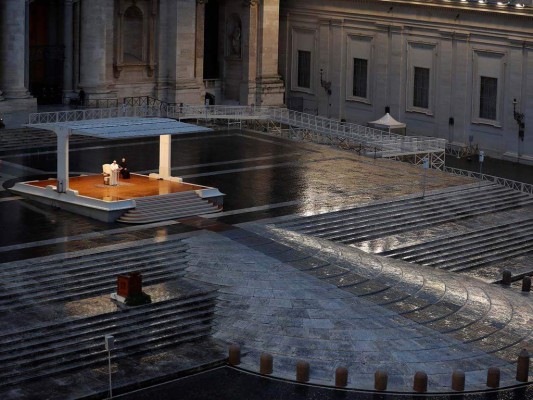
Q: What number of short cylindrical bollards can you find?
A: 11